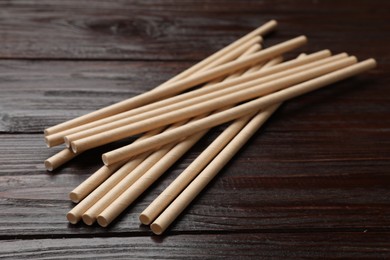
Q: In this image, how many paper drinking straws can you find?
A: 12